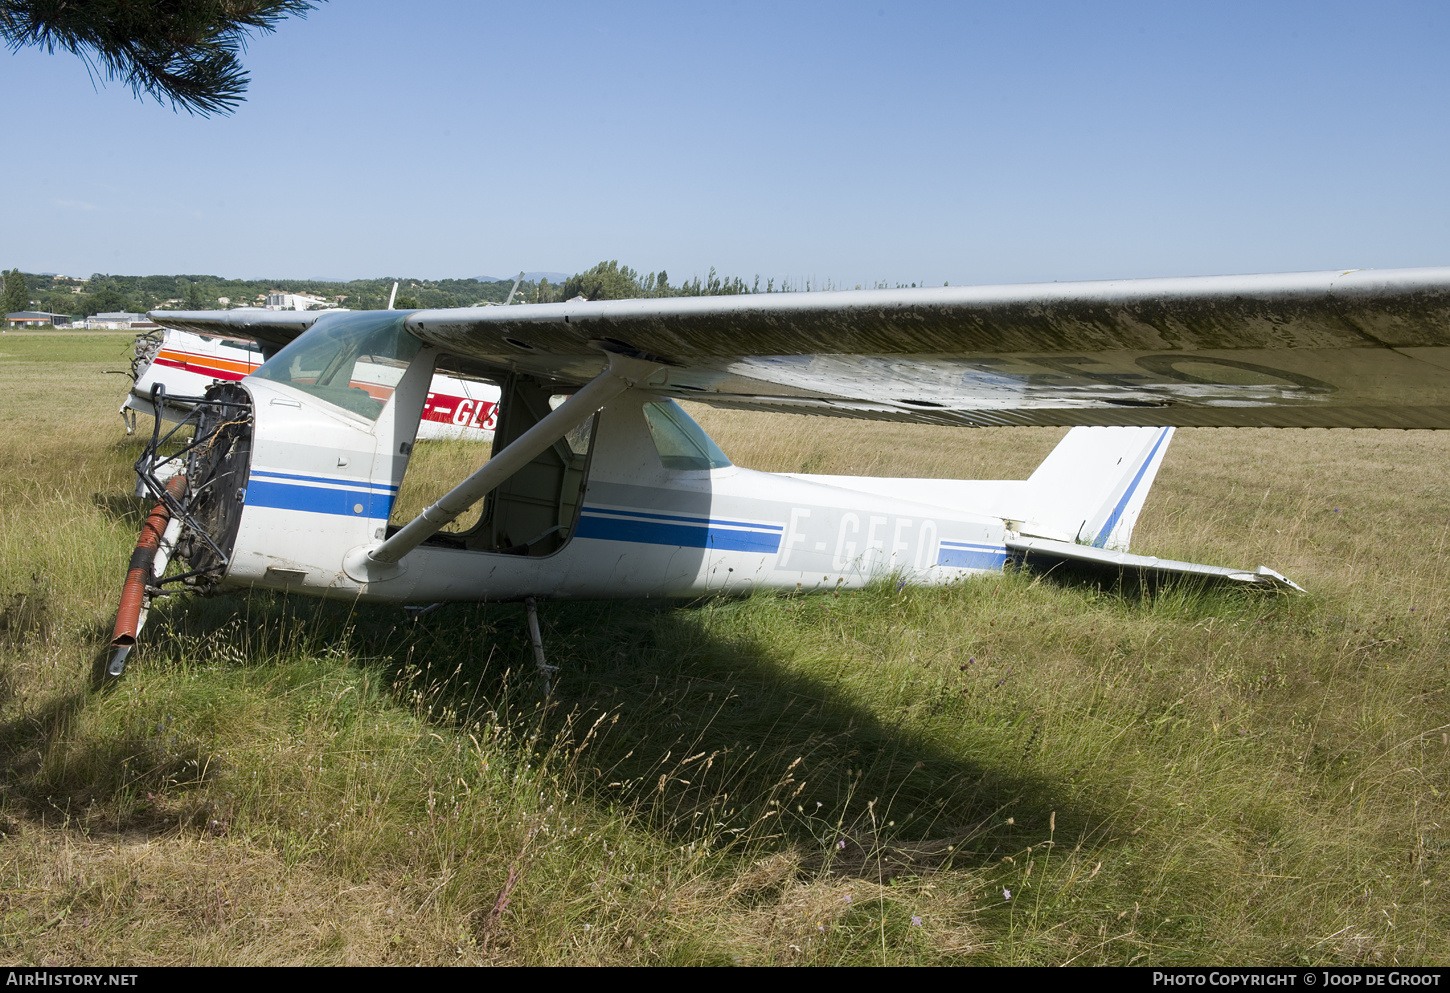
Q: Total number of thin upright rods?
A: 2